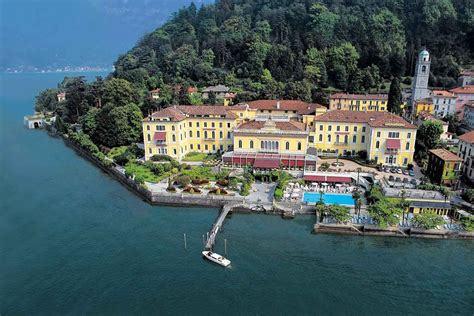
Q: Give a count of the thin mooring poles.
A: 4